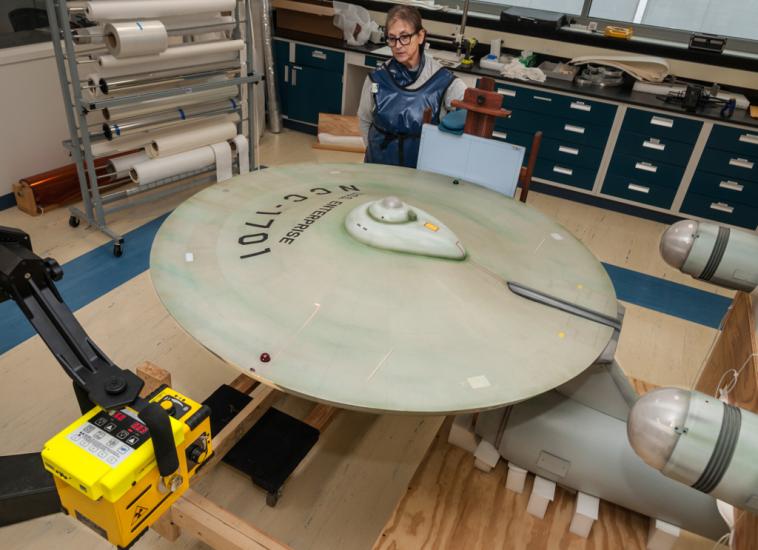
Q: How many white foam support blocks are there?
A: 6